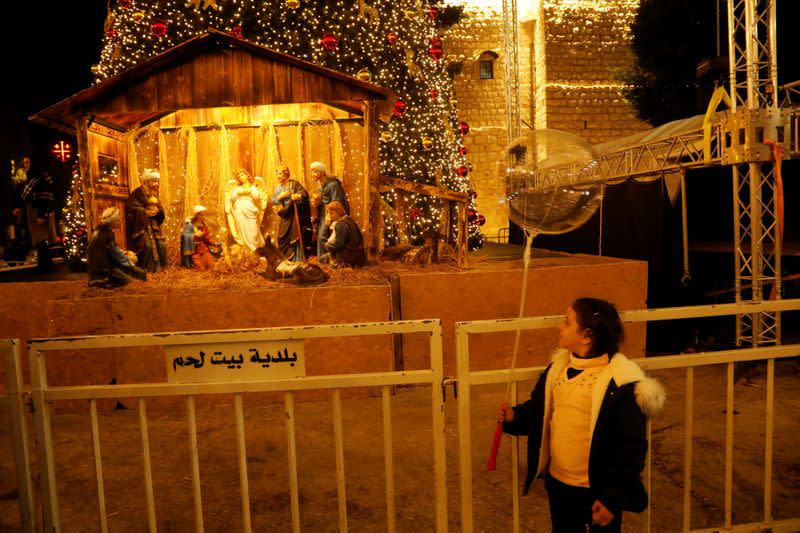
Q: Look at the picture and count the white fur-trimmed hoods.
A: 1